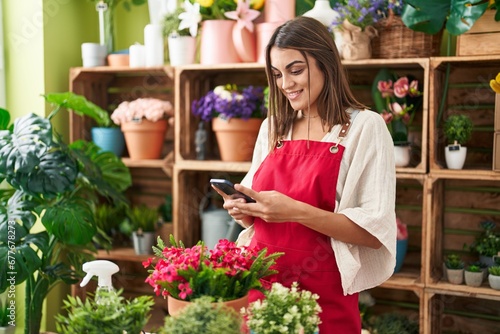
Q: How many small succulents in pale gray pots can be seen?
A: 3